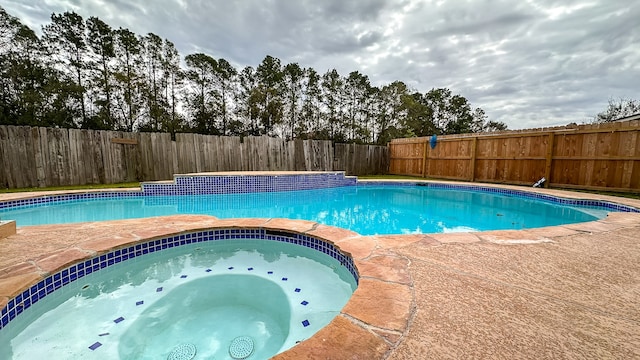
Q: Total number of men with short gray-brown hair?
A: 0